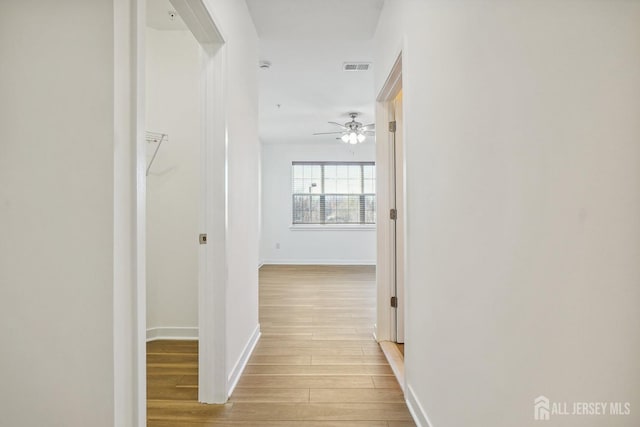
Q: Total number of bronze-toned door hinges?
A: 3